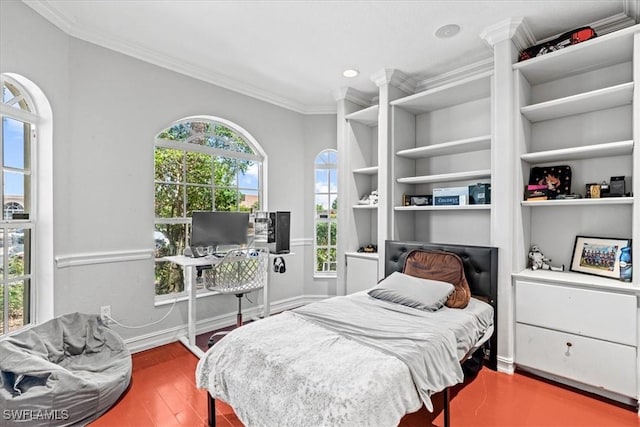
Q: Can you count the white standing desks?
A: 1